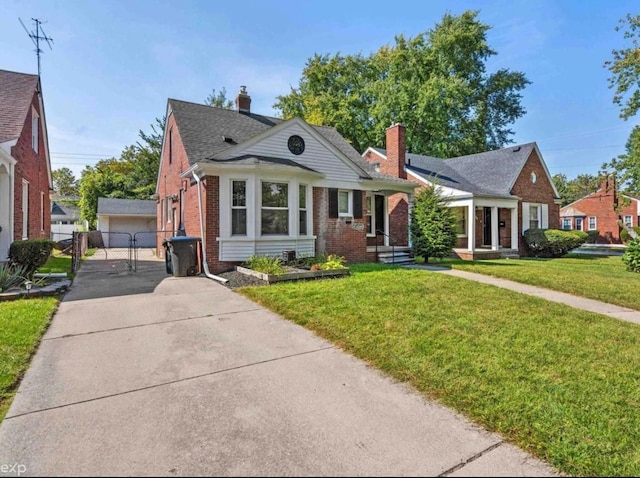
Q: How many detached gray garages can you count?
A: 1